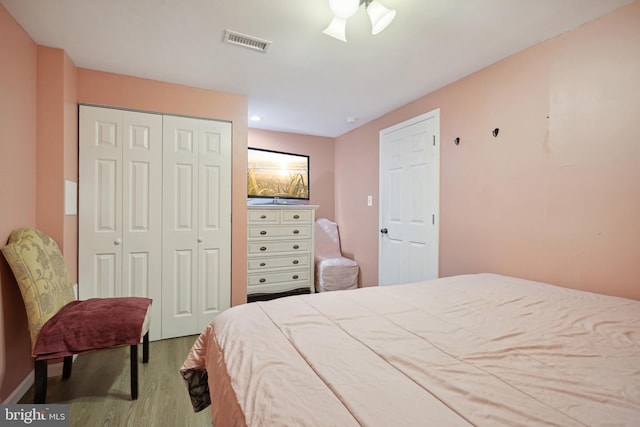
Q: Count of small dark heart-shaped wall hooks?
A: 2